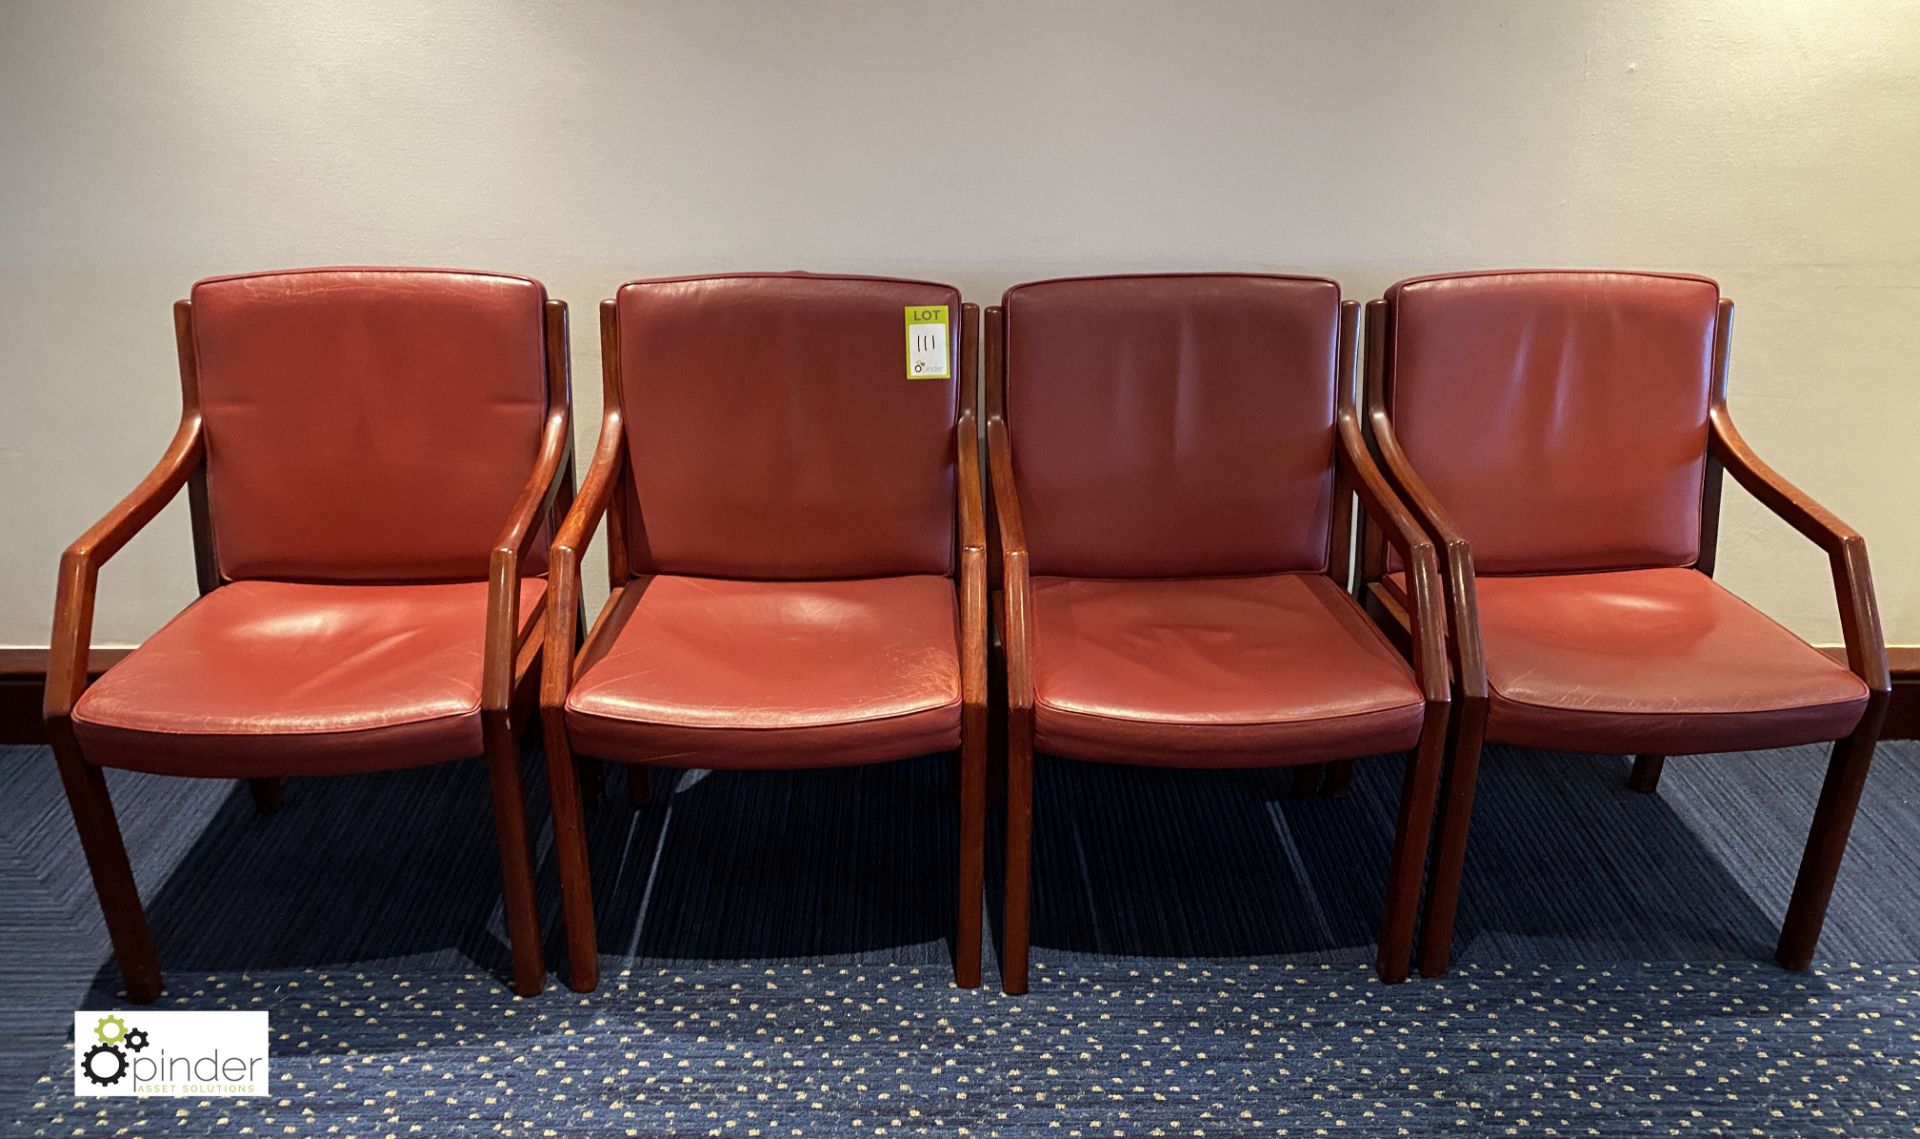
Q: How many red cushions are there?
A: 8